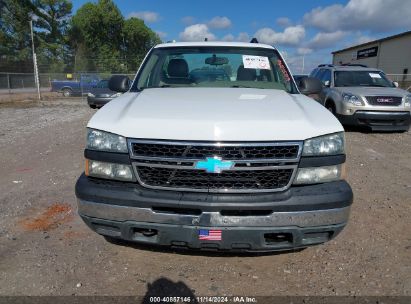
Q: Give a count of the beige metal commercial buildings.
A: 1